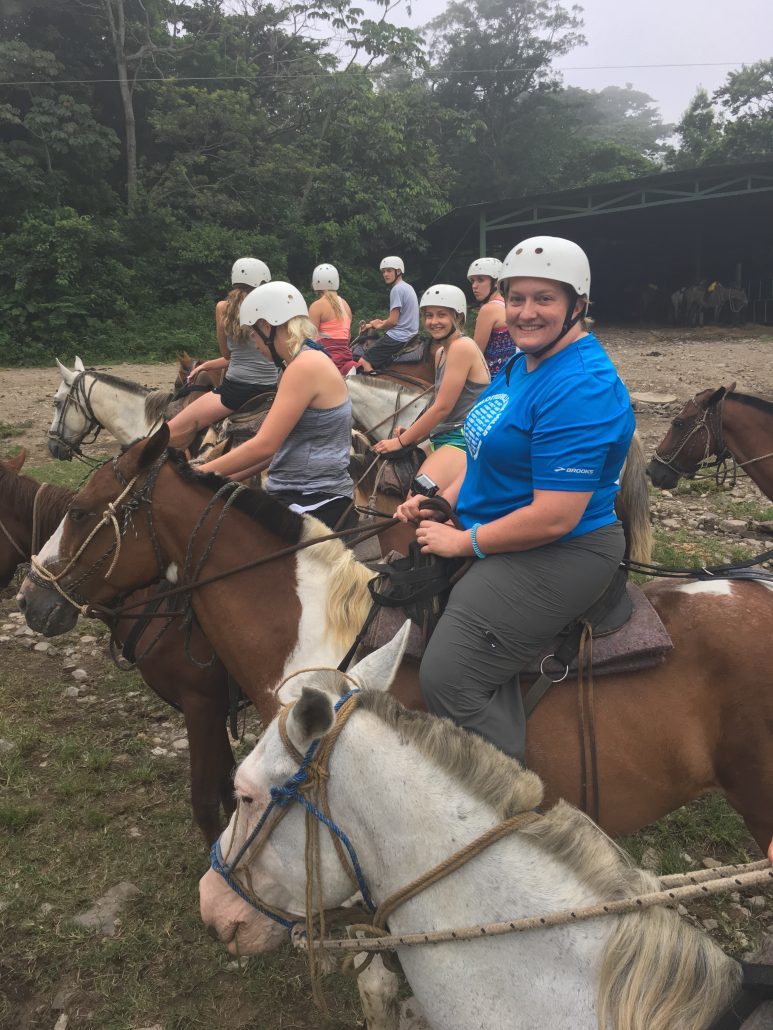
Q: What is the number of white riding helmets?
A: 7